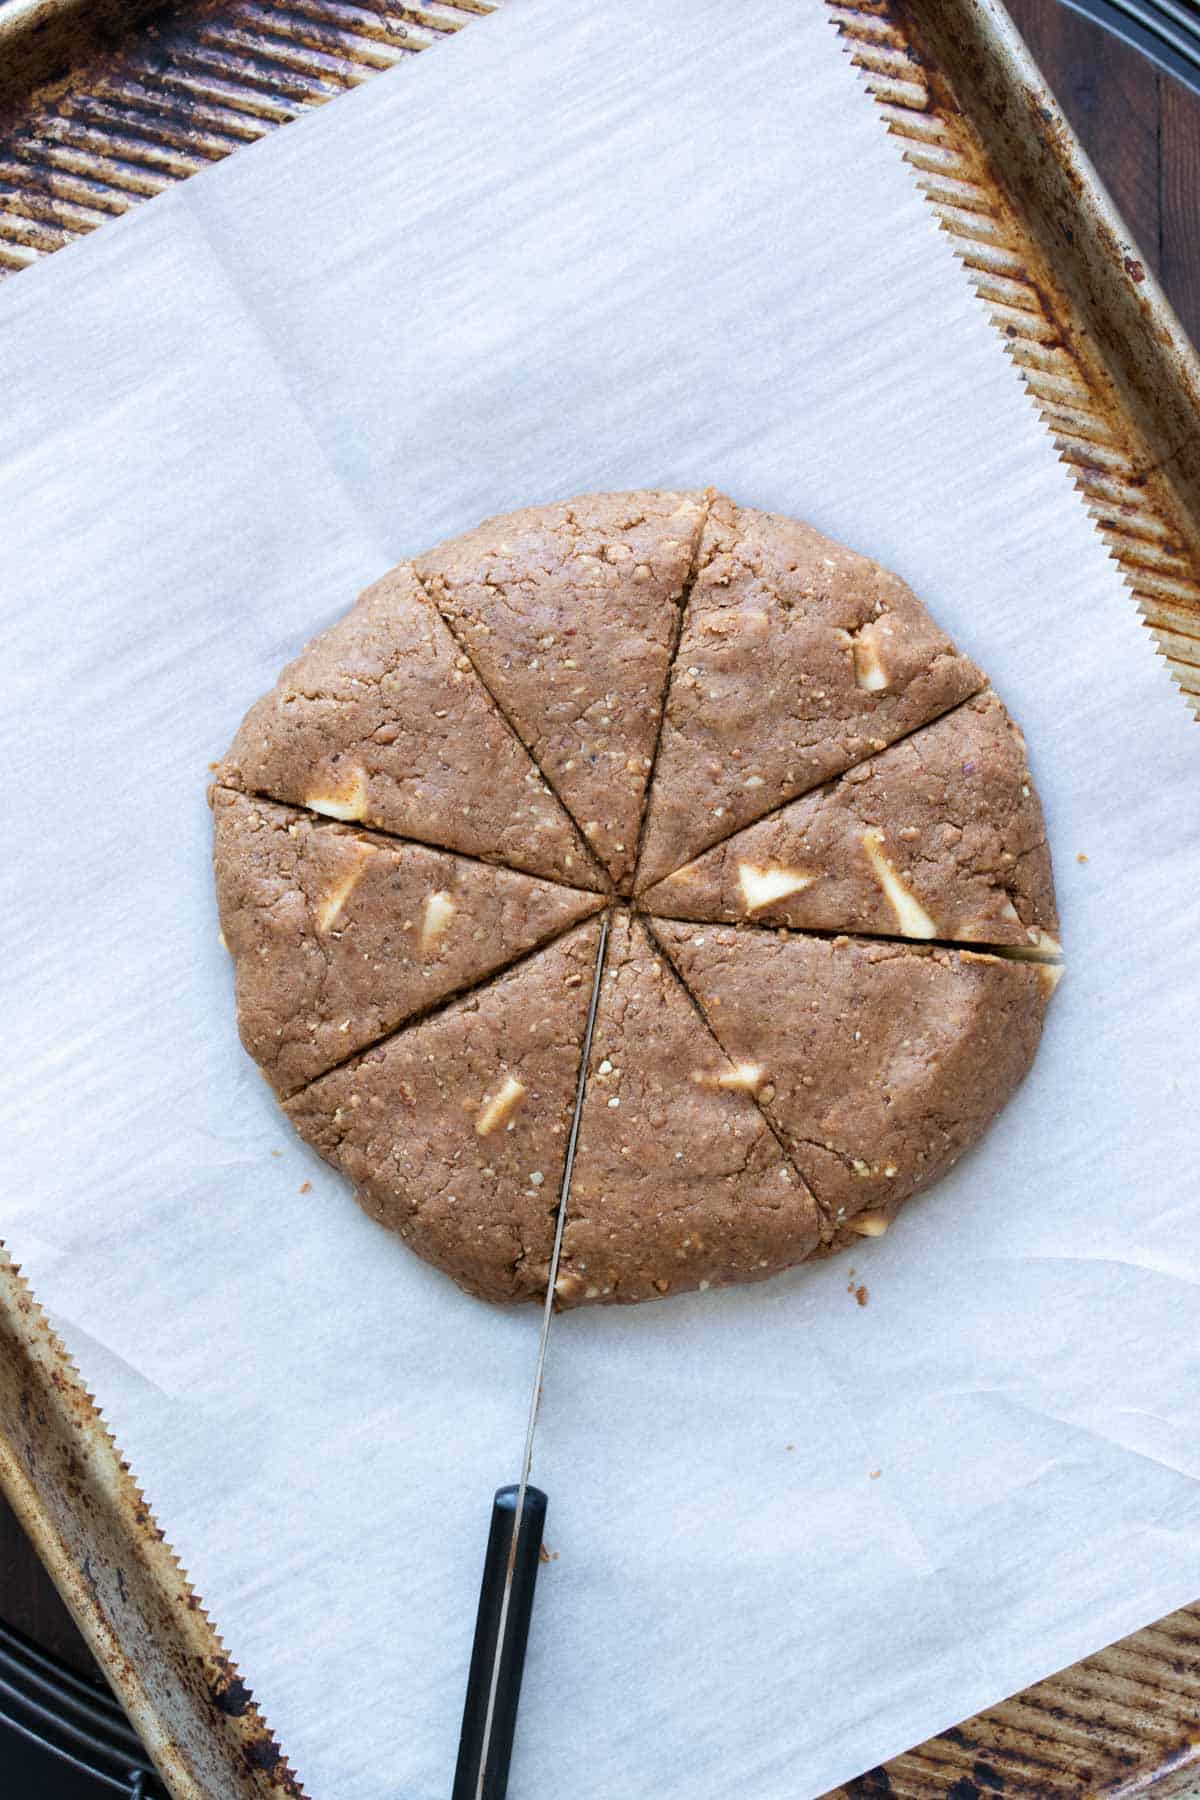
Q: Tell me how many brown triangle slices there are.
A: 8